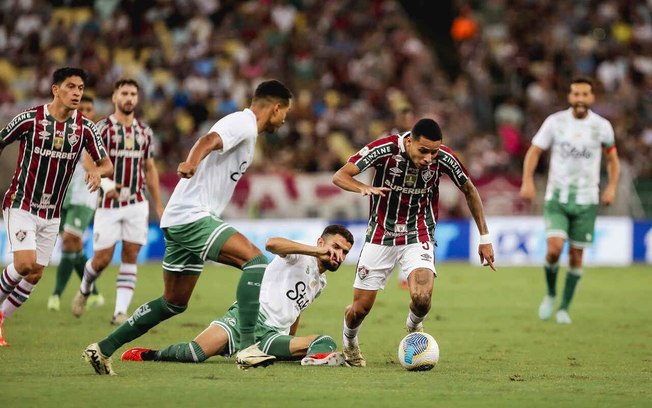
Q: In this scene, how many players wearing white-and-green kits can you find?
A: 4